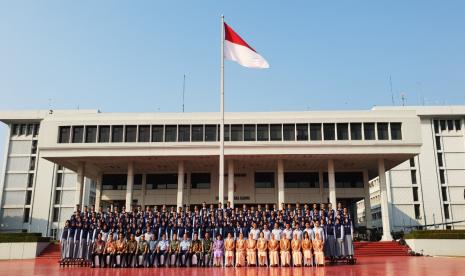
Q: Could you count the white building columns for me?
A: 7